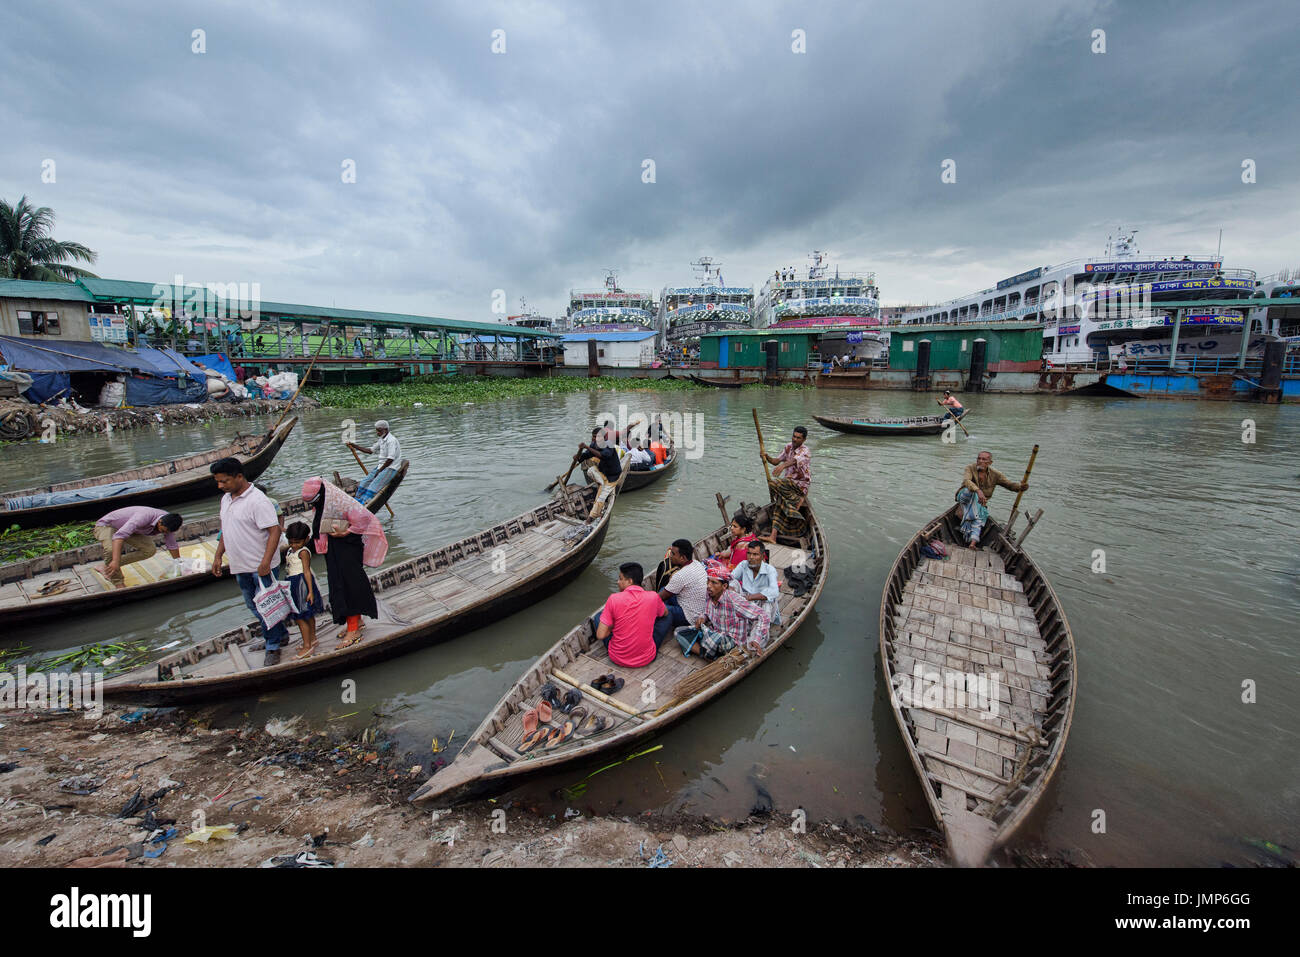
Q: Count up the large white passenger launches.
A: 5